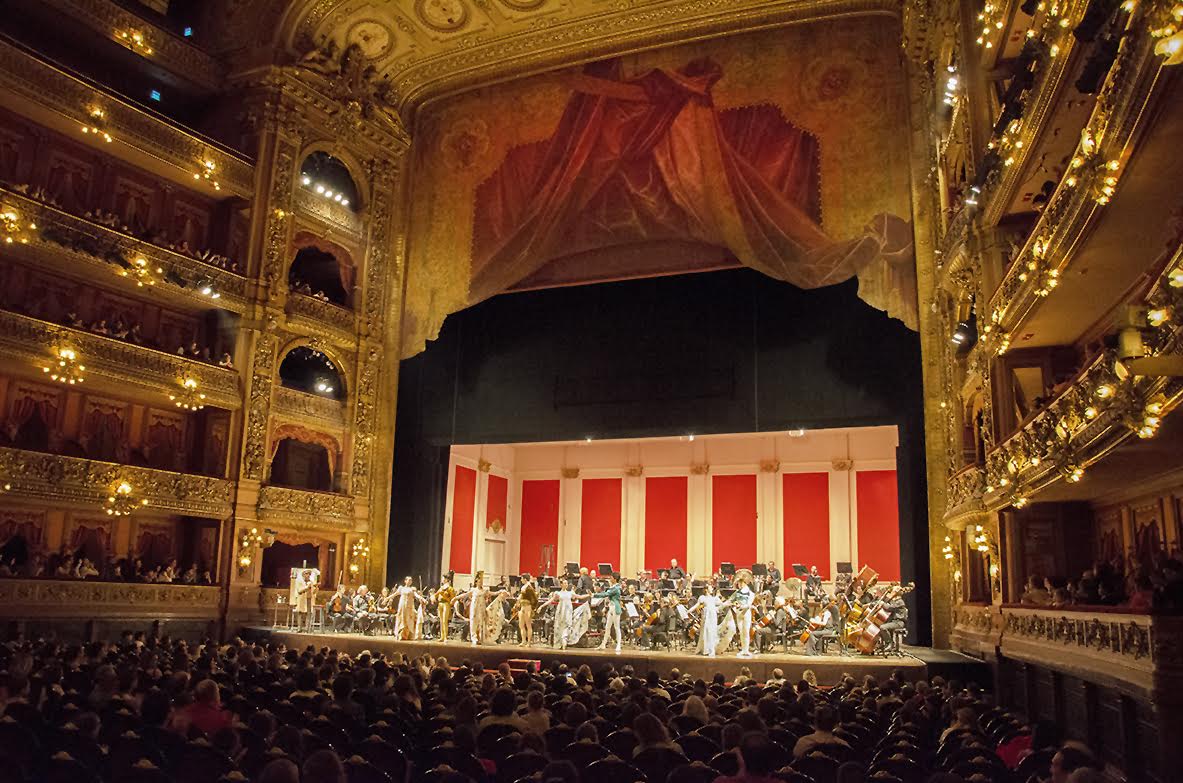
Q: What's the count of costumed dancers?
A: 8